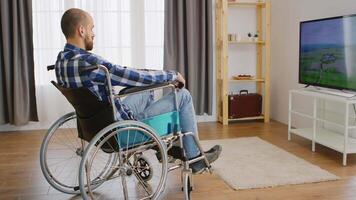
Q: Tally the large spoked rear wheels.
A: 2